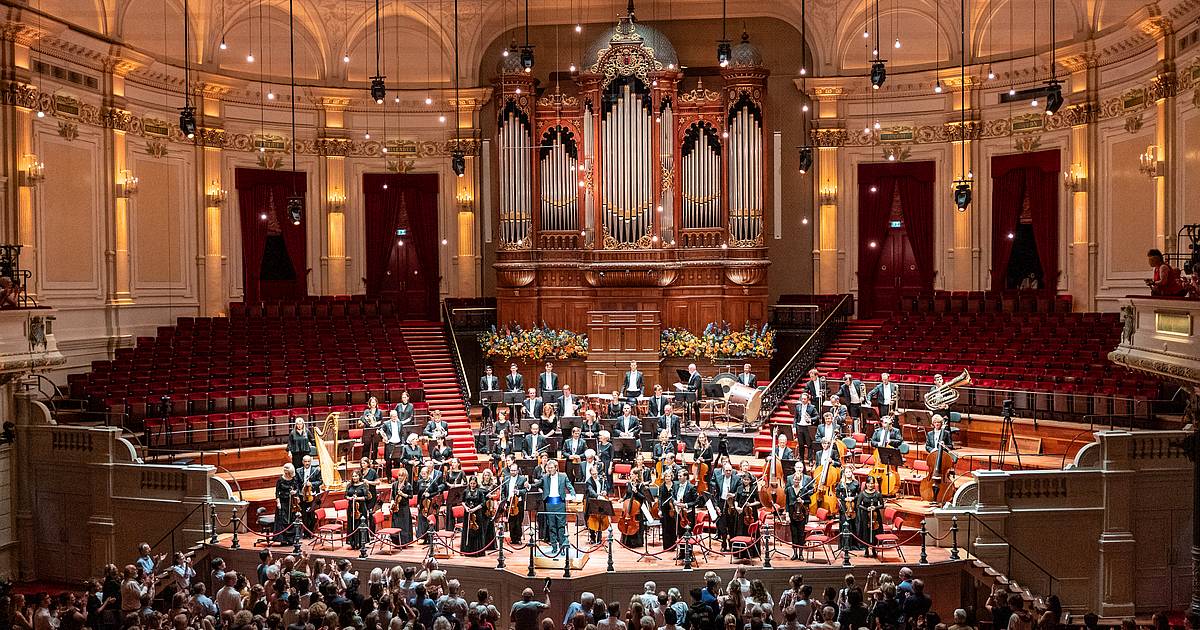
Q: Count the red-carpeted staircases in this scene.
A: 2